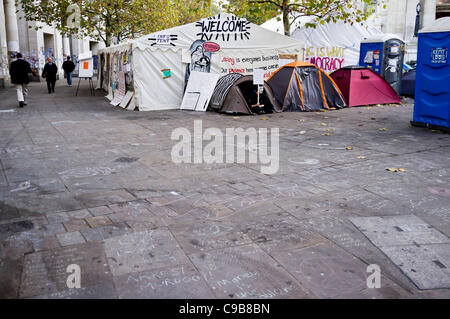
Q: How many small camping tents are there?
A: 3